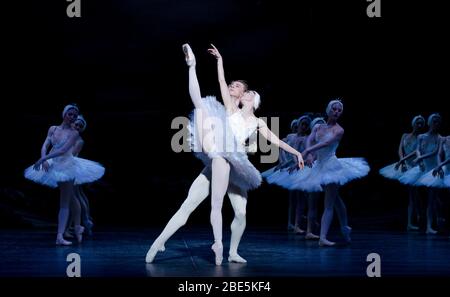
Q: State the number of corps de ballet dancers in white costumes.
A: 9